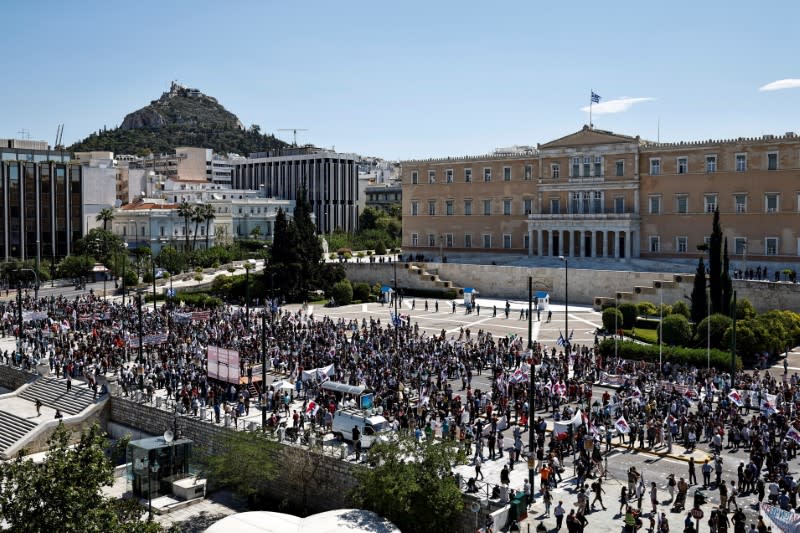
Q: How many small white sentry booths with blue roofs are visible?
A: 3